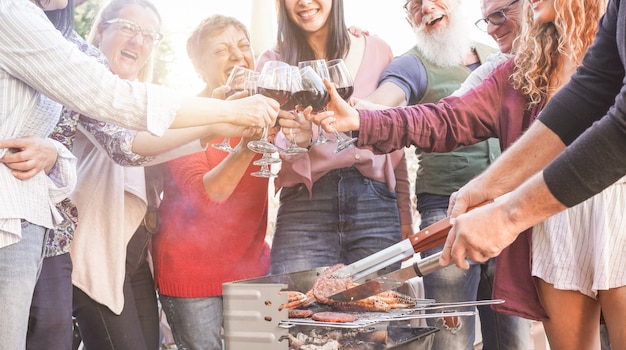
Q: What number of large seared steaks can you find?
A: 1